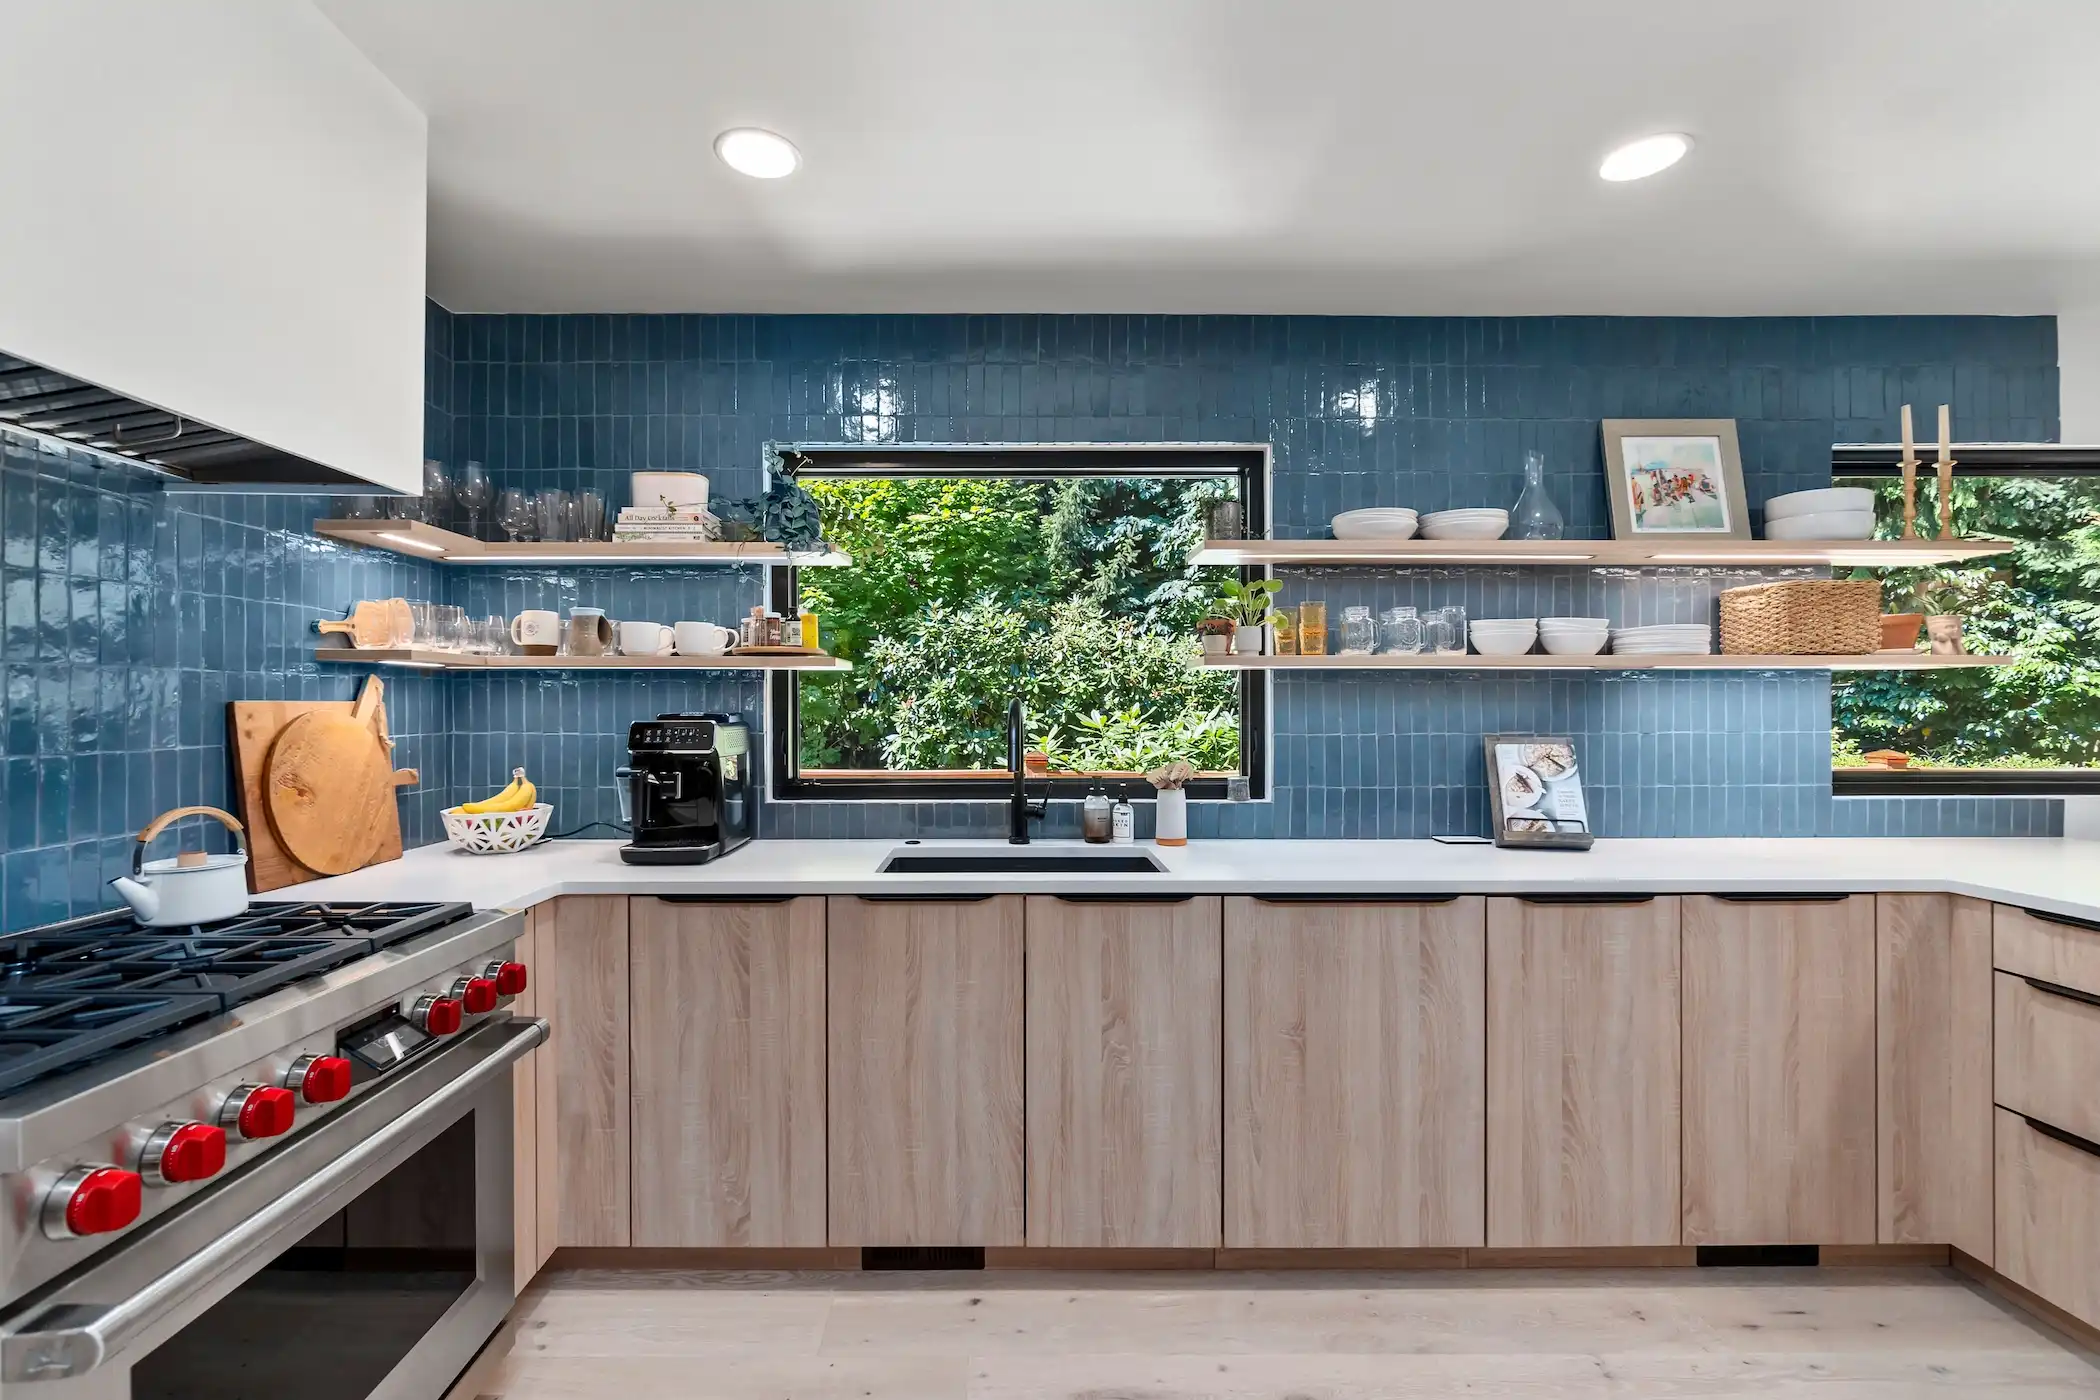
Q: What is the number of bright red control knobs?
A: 7